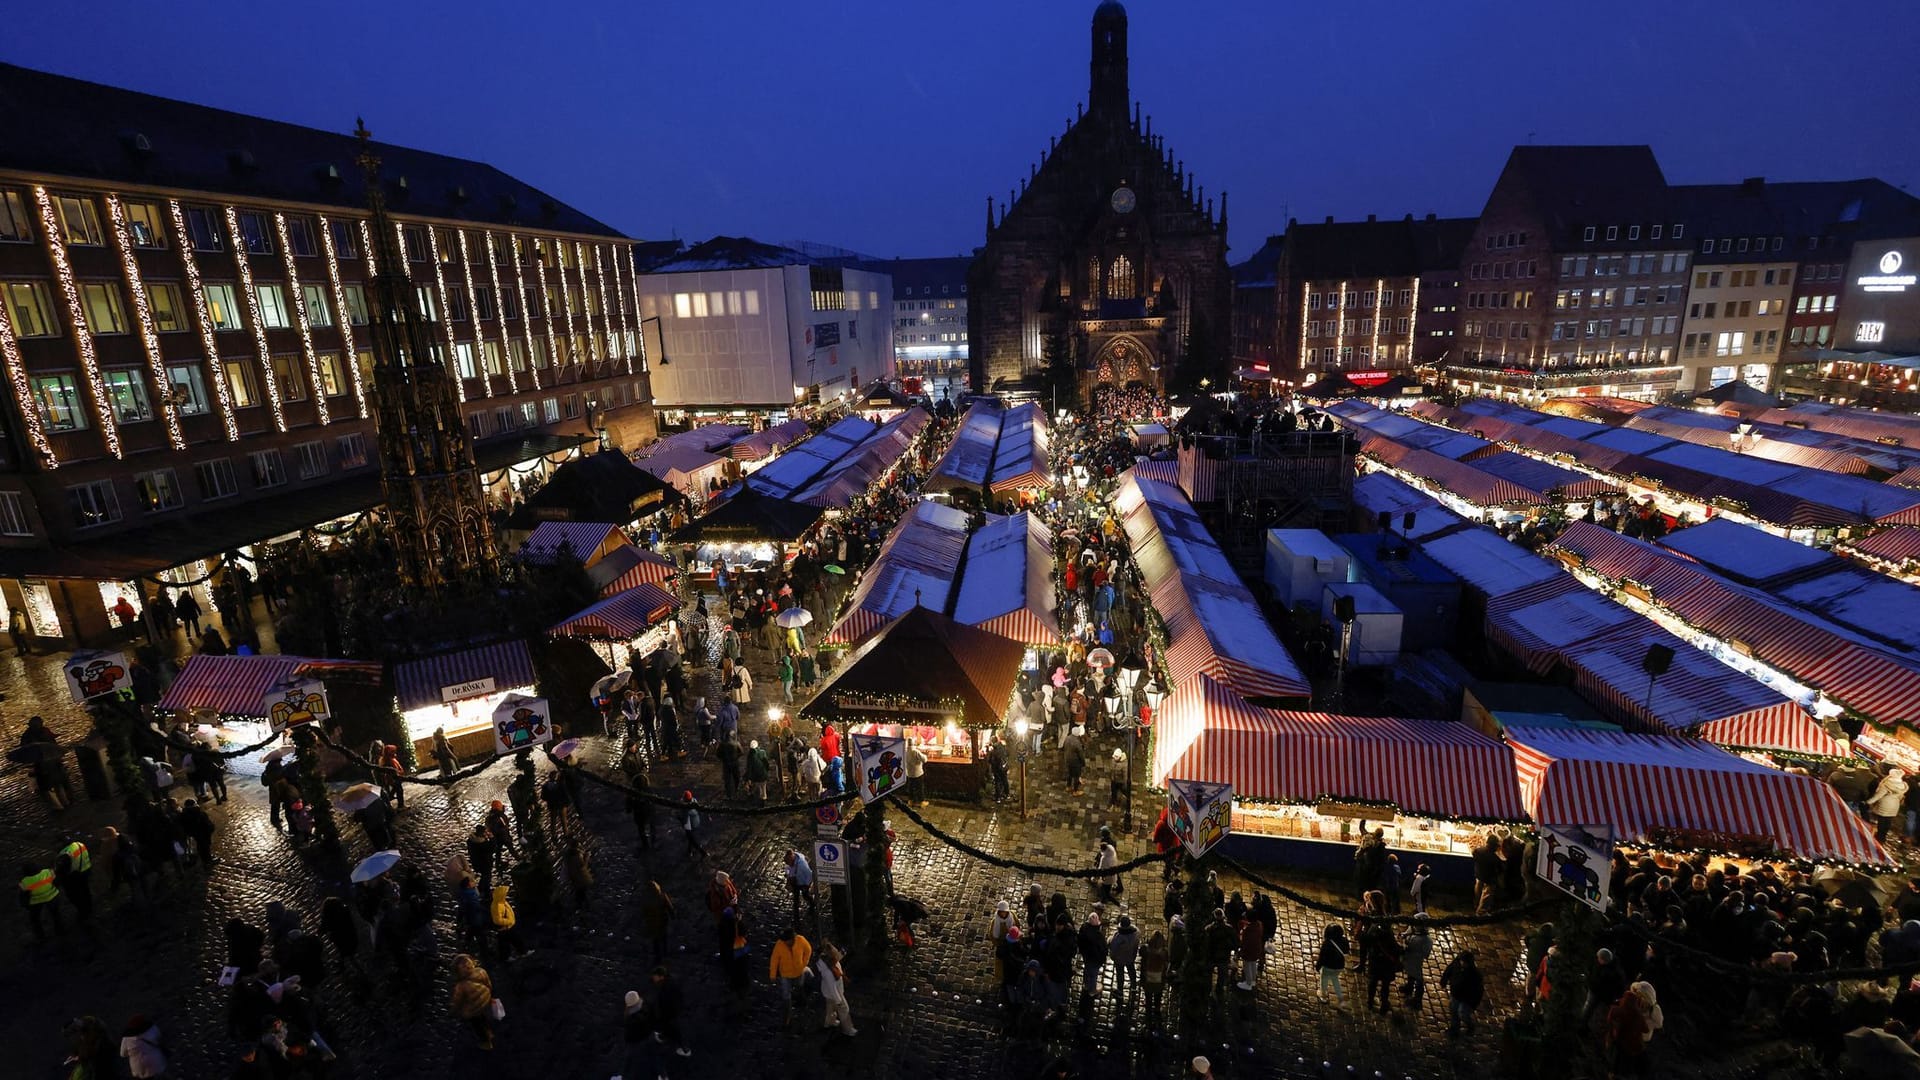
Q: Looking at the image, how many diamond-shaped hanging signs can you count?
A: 6